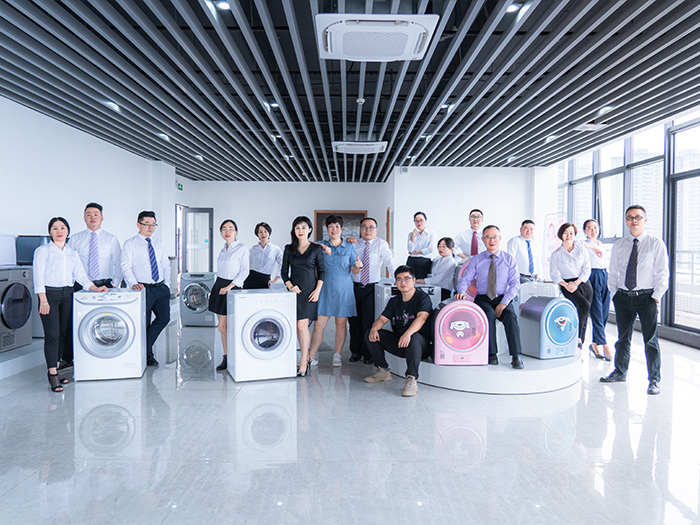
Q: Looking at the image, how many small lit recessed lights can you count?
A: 14